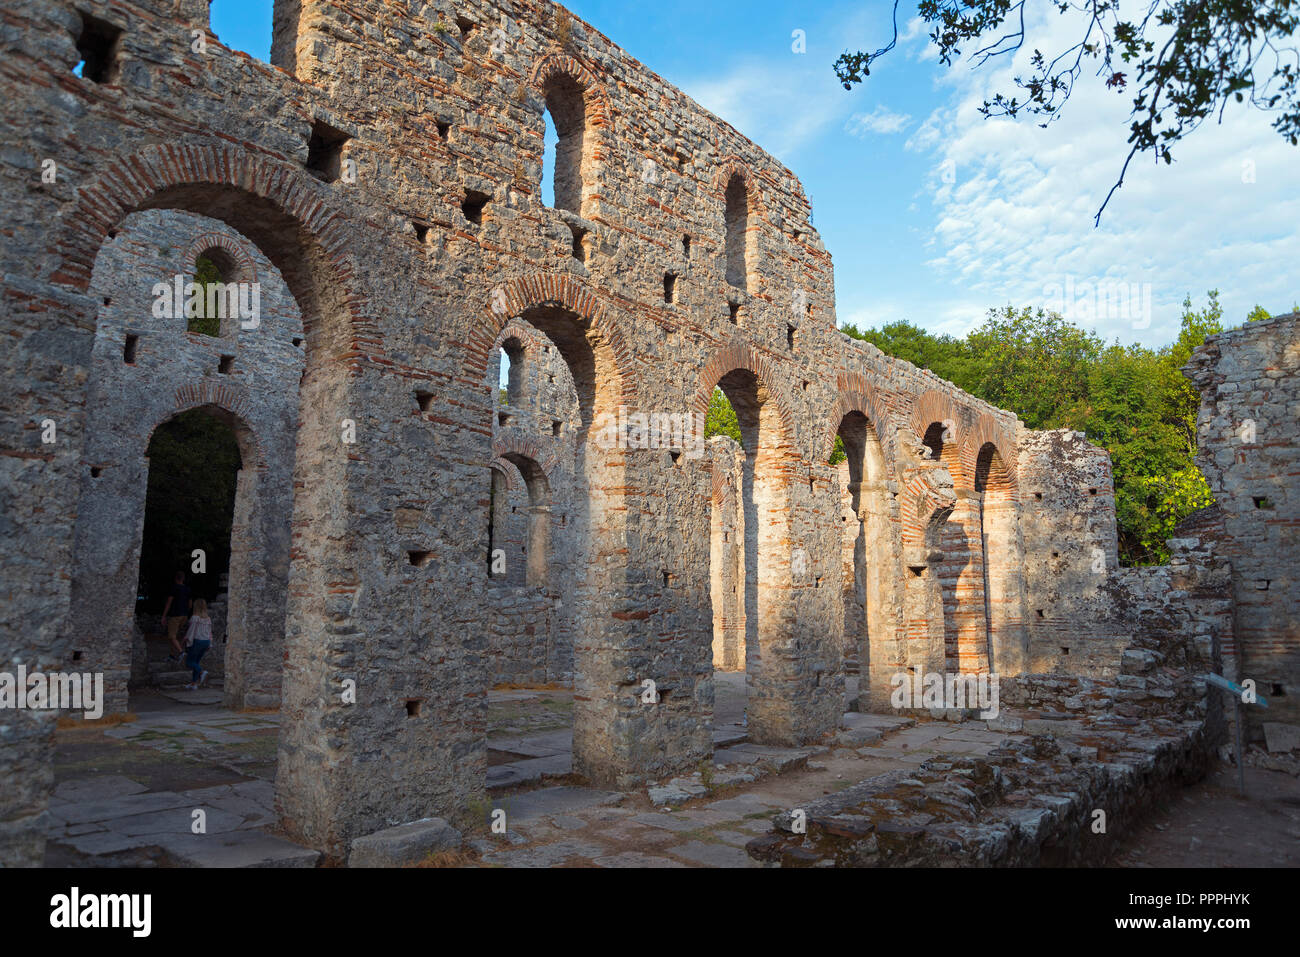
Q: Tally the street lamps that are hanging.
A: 0